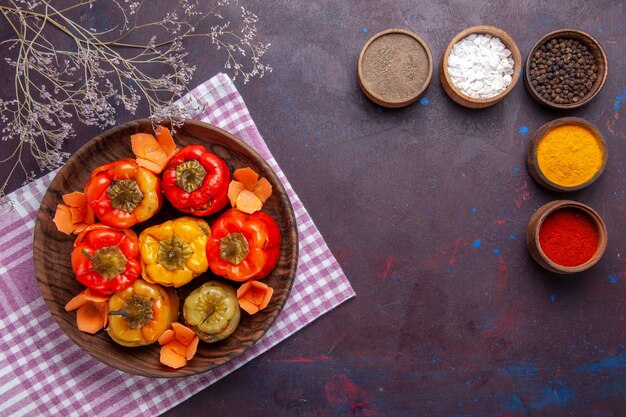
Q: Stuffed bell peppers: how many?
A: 7